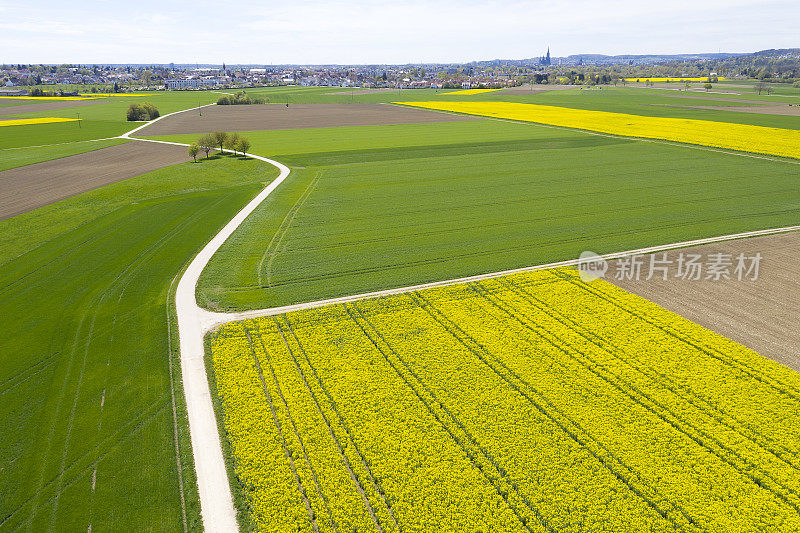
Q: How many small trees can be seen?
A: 5